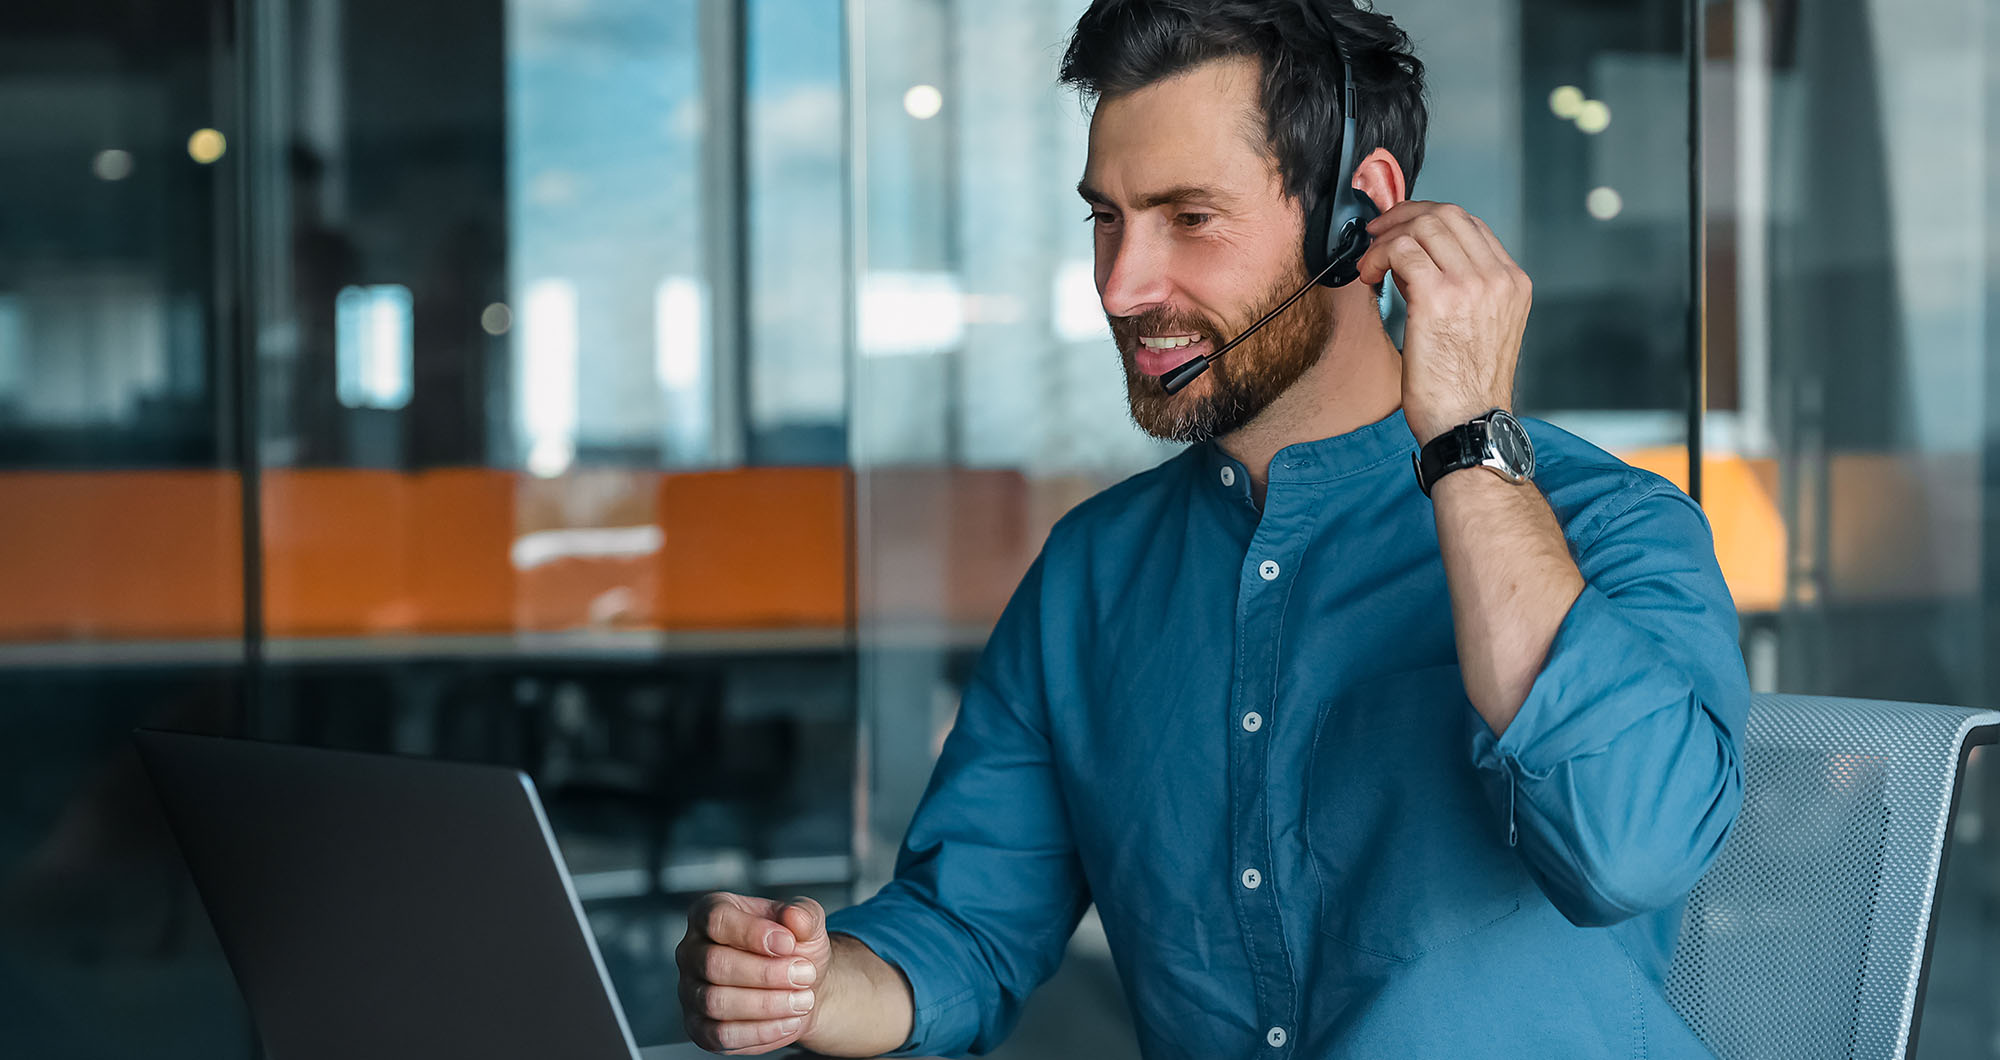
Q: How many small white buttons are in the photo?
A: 5